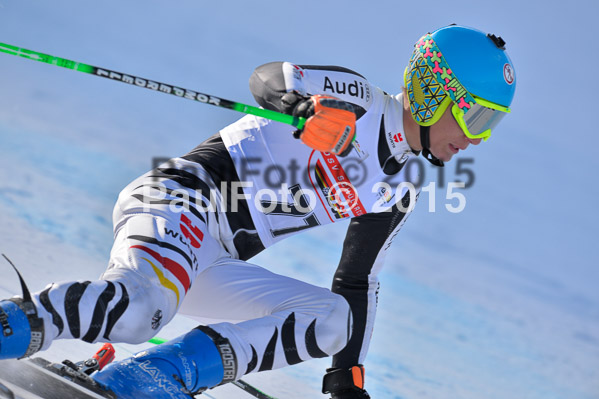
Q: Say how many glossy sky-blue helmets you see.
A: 1